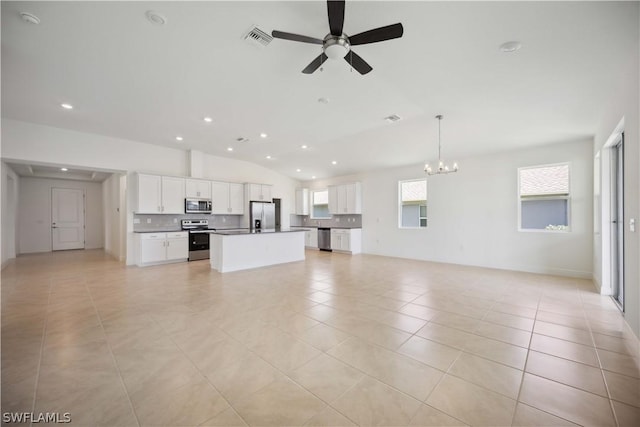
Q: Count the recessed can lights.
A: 11